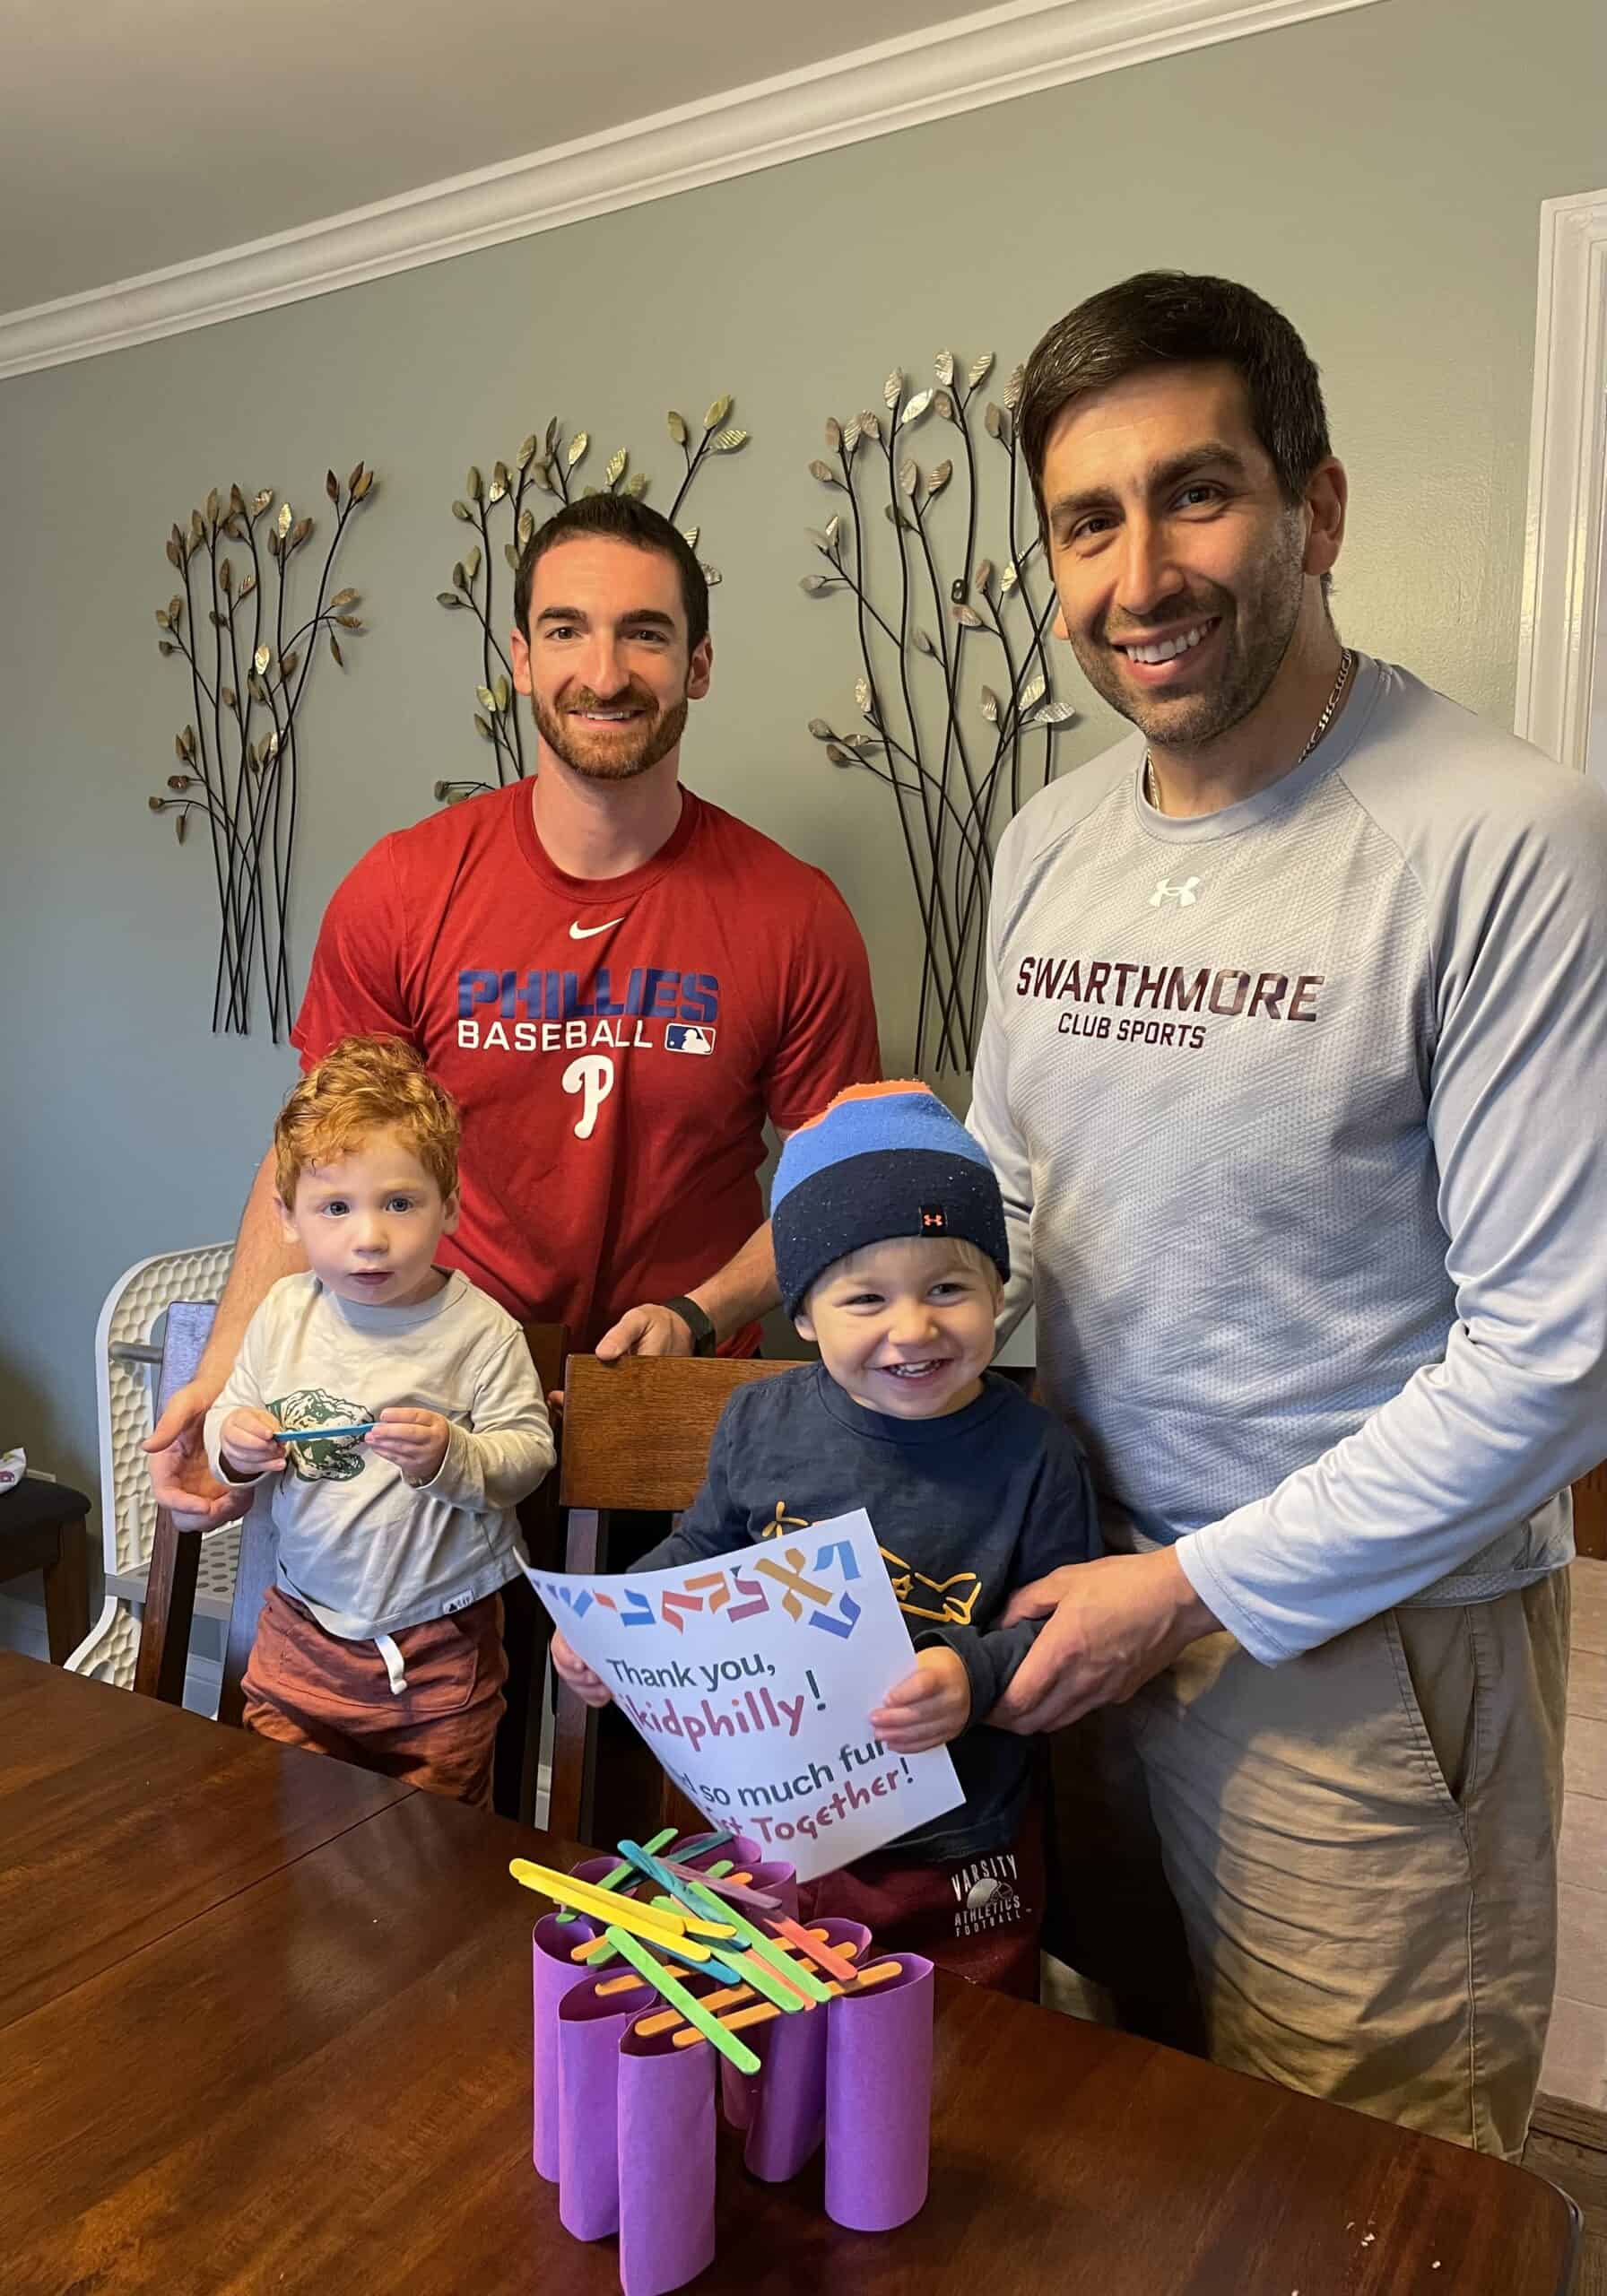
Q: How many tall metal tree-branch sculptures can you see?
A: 3